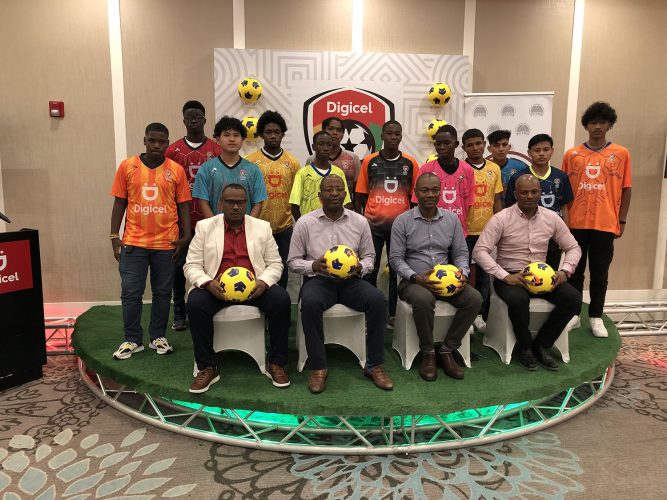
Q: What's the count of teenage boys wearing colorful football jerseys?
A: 12